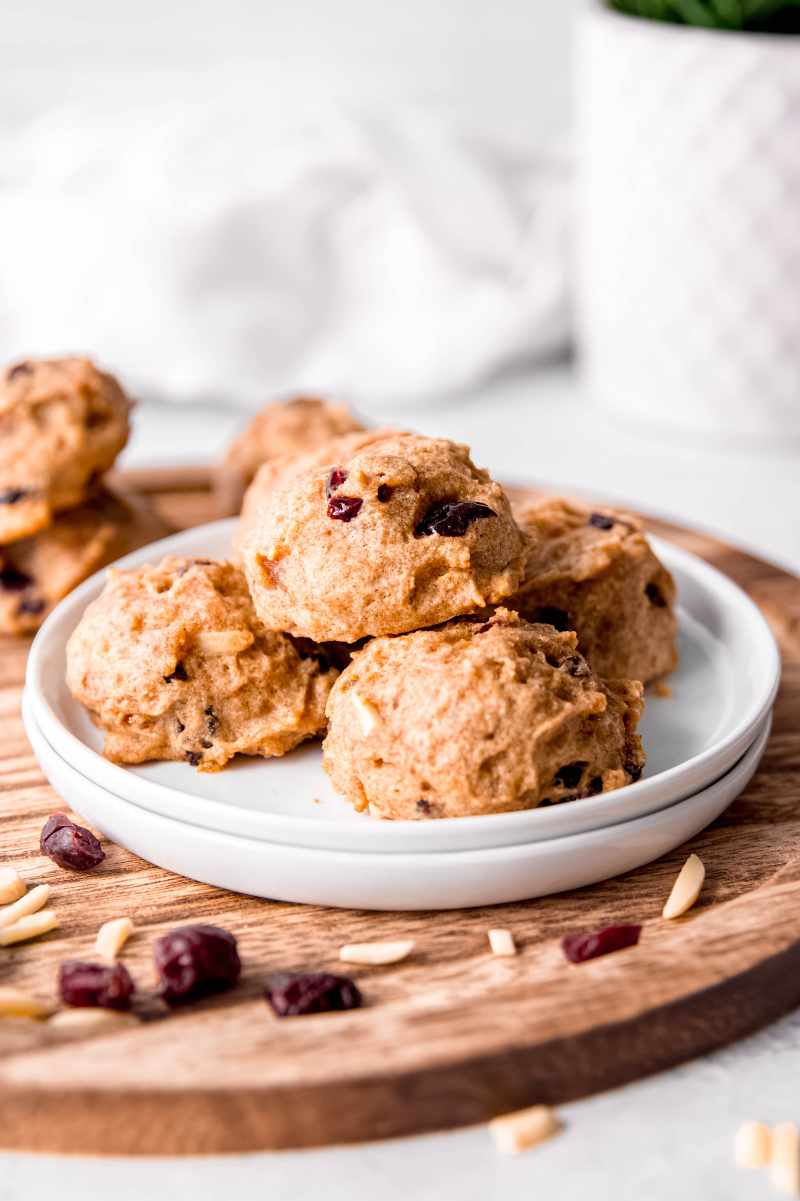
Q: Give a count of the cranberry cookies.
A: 7